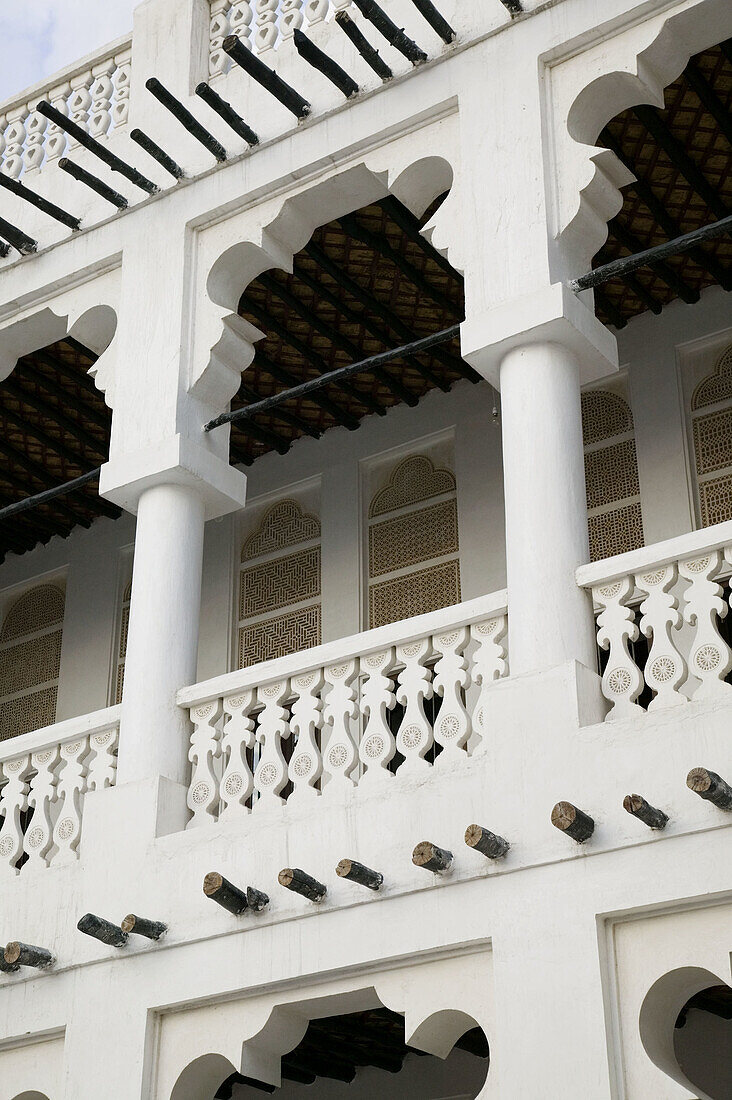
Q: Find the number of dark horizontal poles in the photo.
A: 3